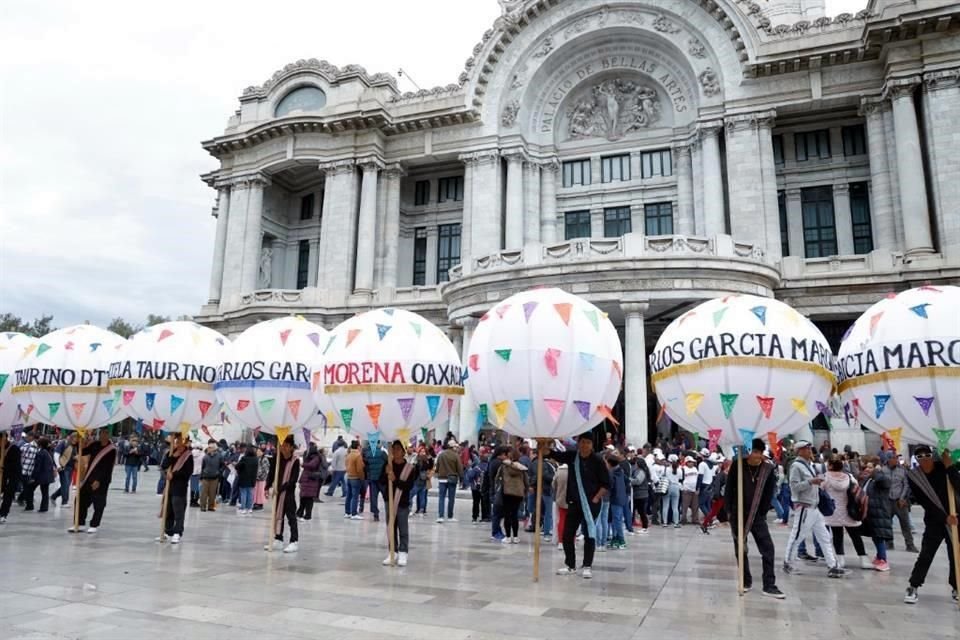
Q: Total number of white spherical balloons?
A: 8